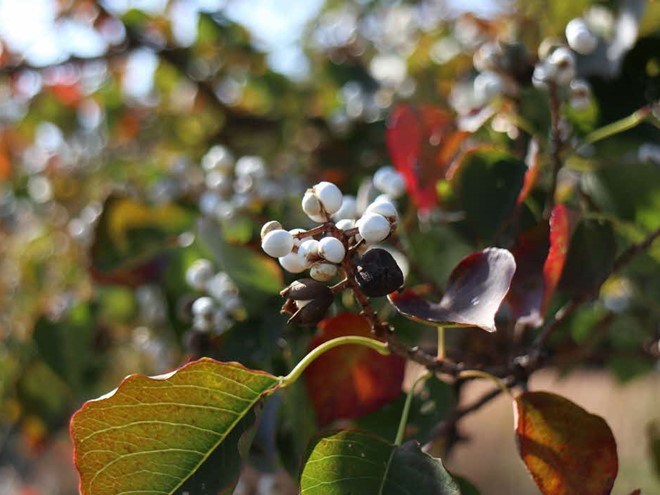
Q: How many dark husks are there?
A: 2